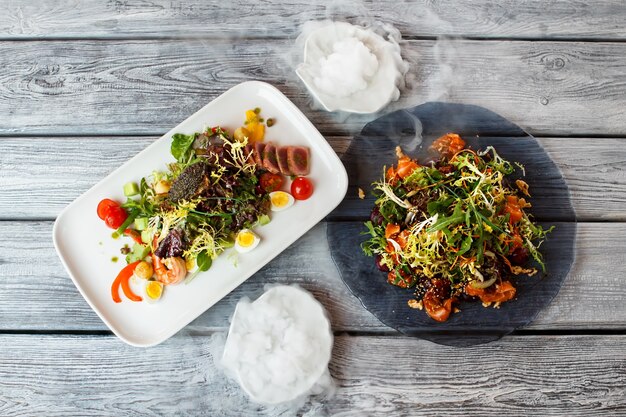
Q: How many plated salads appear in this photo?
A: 2